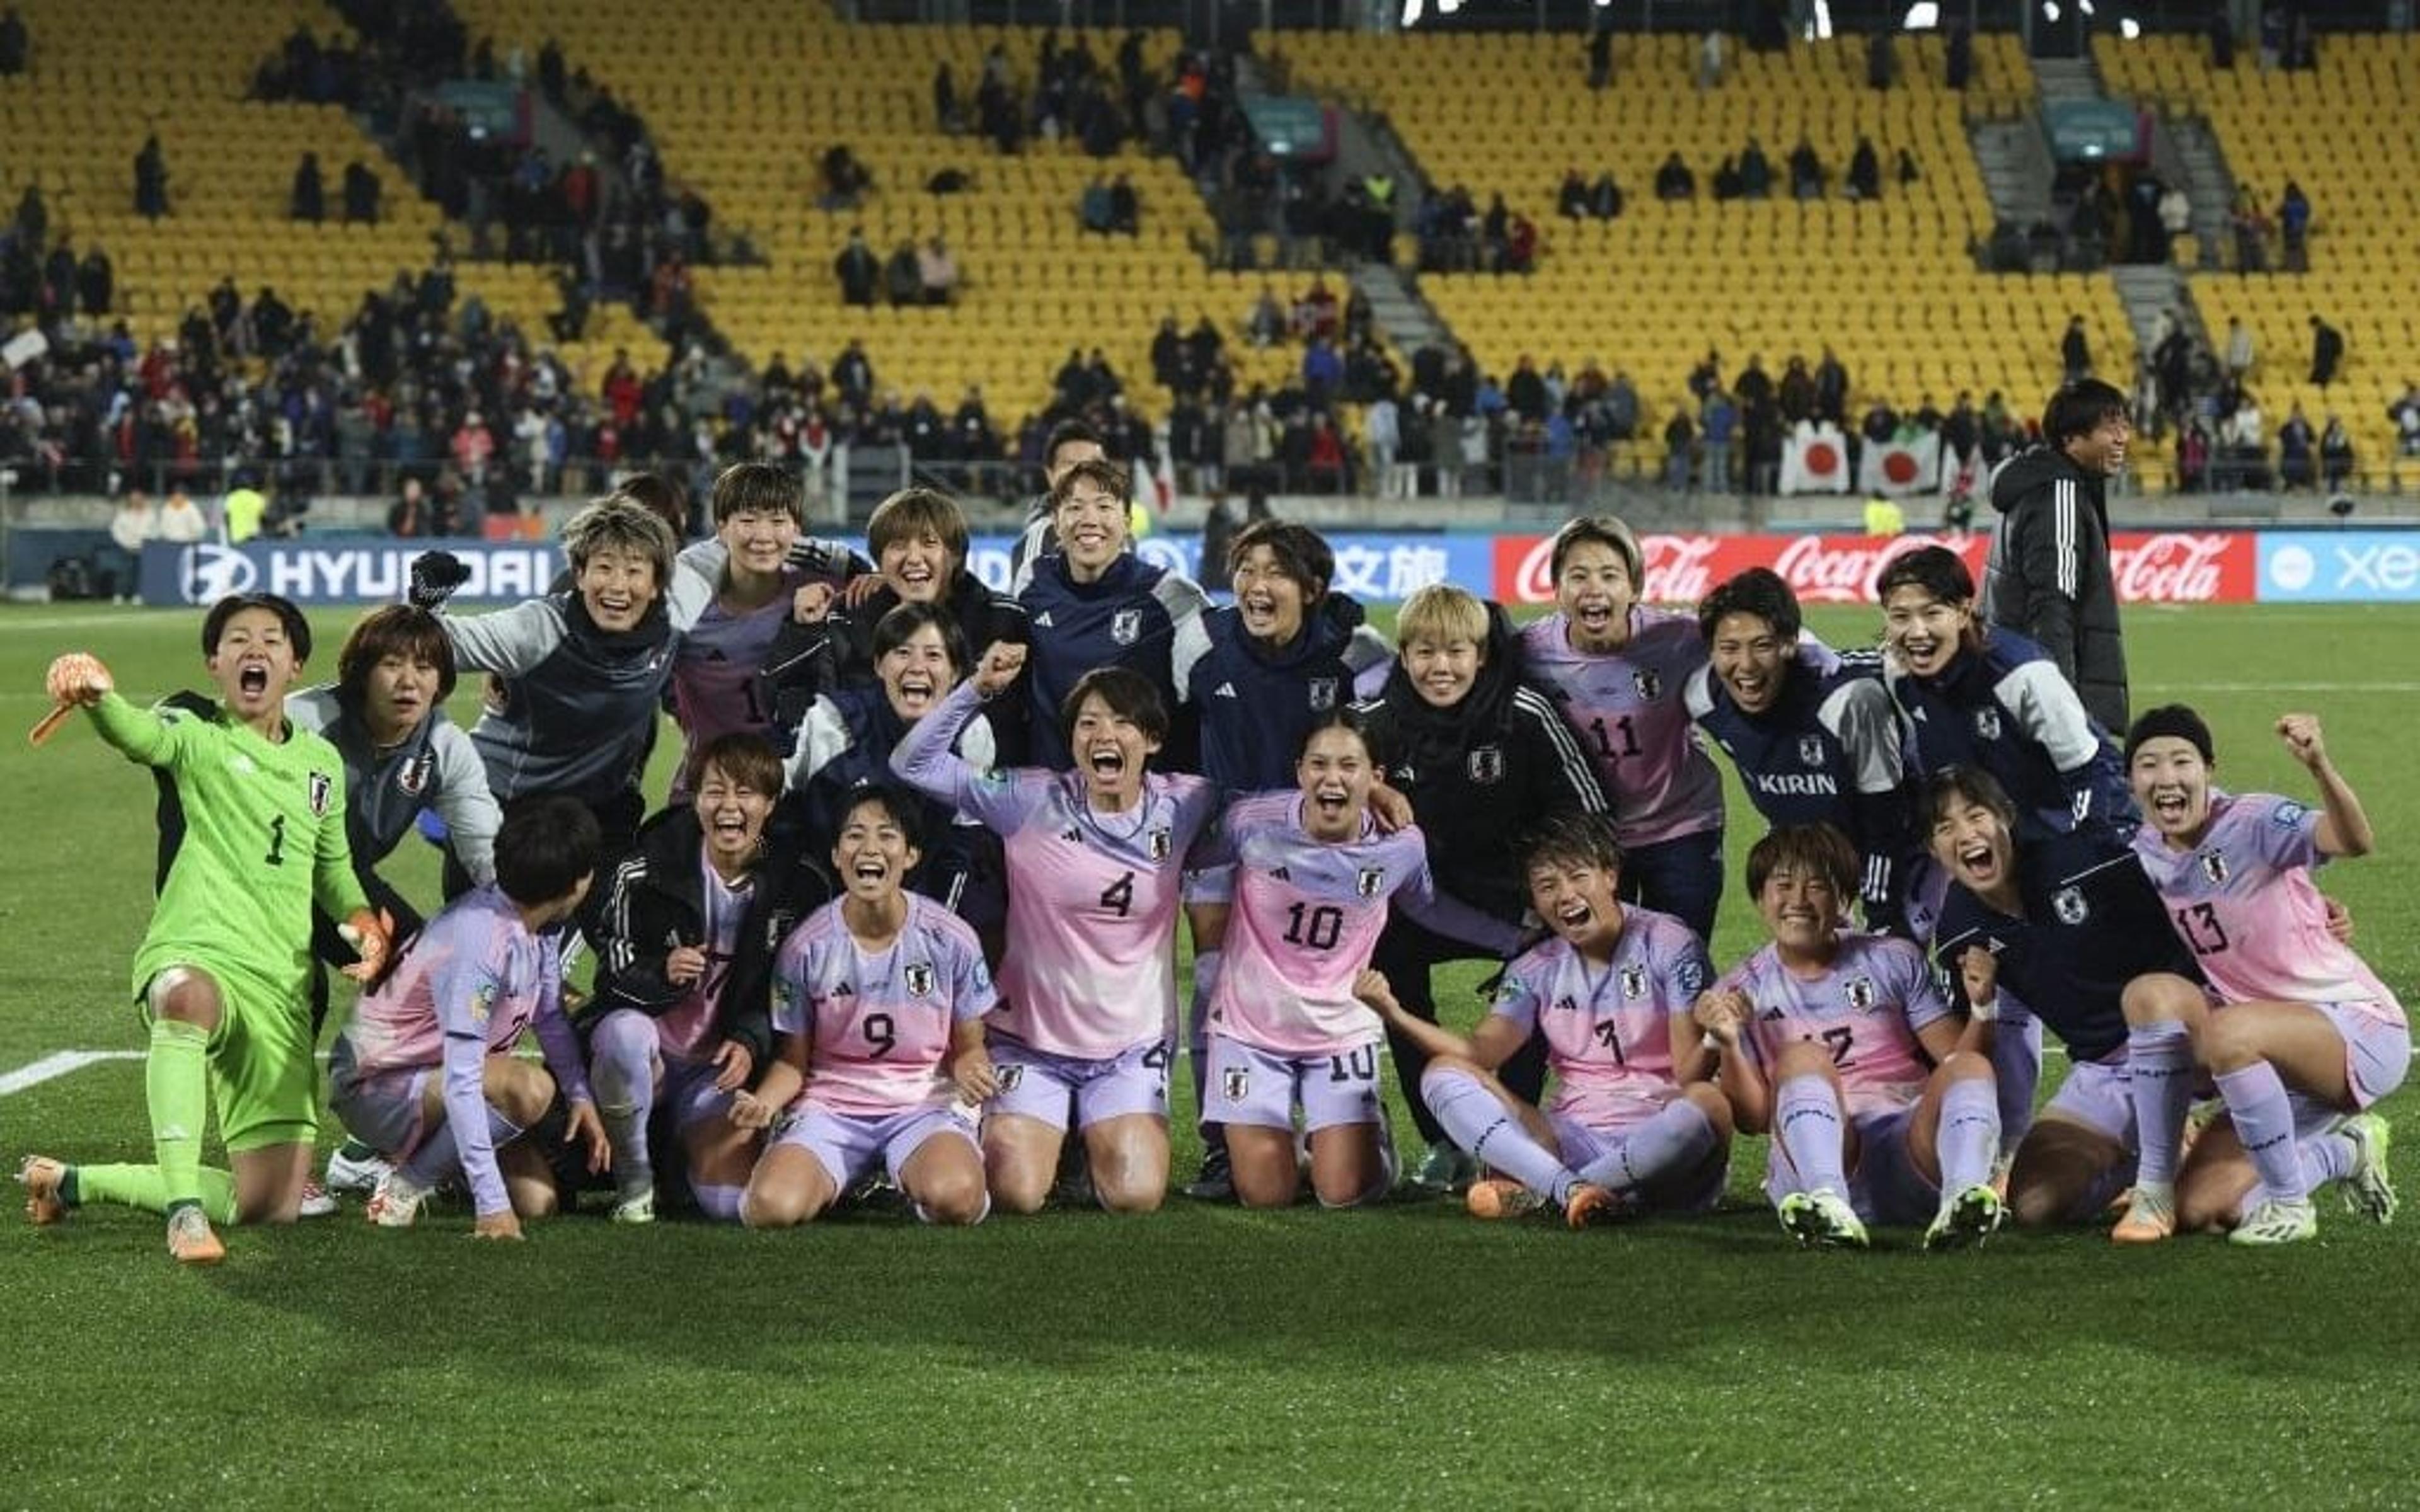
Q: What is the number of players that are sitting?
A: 2